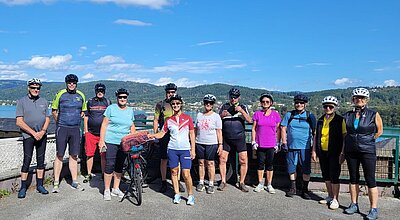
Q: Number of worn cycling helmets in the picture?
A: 12